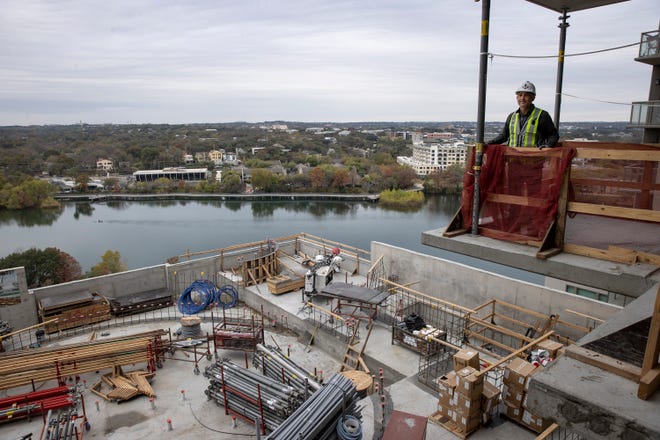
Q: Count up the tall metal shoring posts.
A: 2